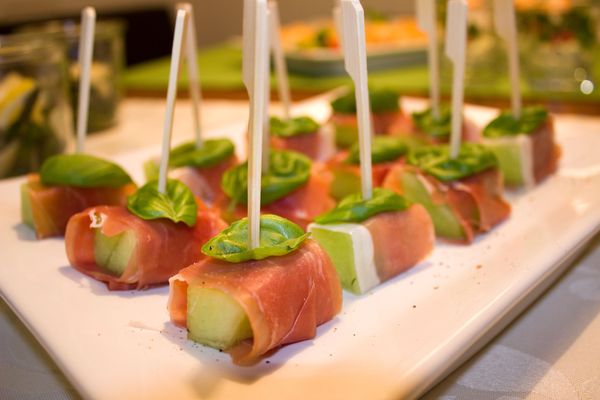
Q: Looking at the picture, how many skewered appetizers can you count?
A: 12